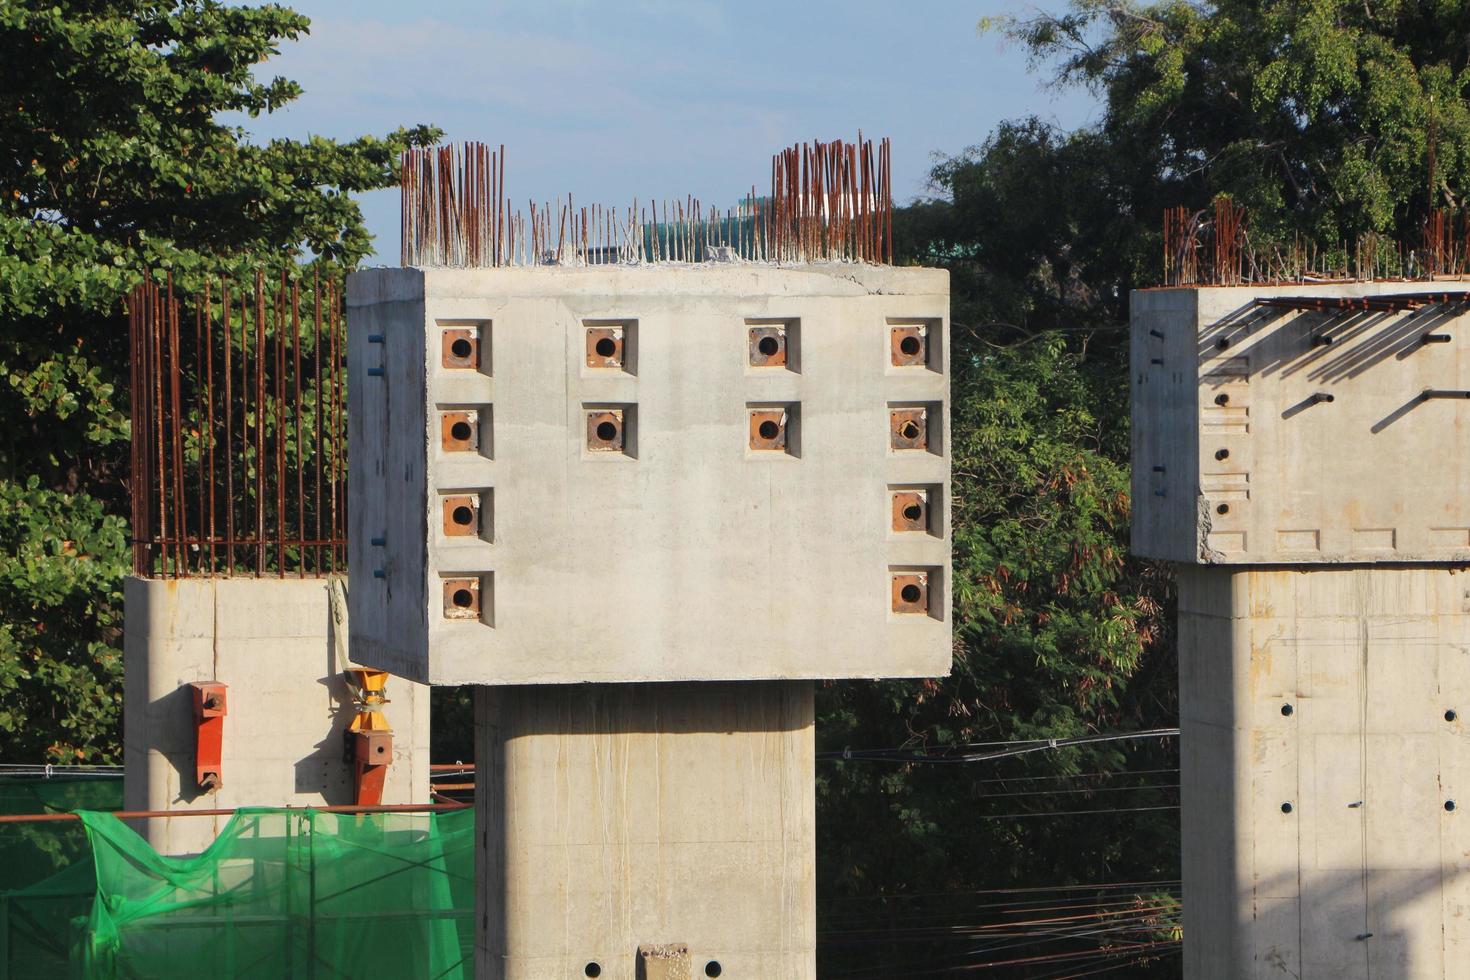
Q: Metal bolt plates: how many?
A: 12